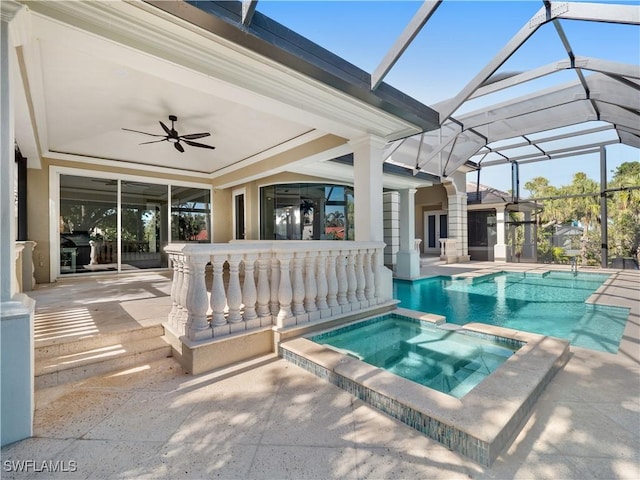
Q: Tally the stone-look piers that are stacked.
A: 2